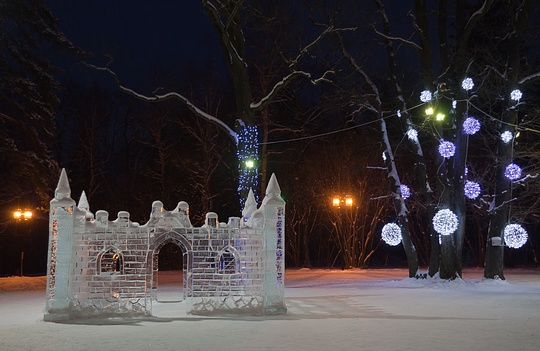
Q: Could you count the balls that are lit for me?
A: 13